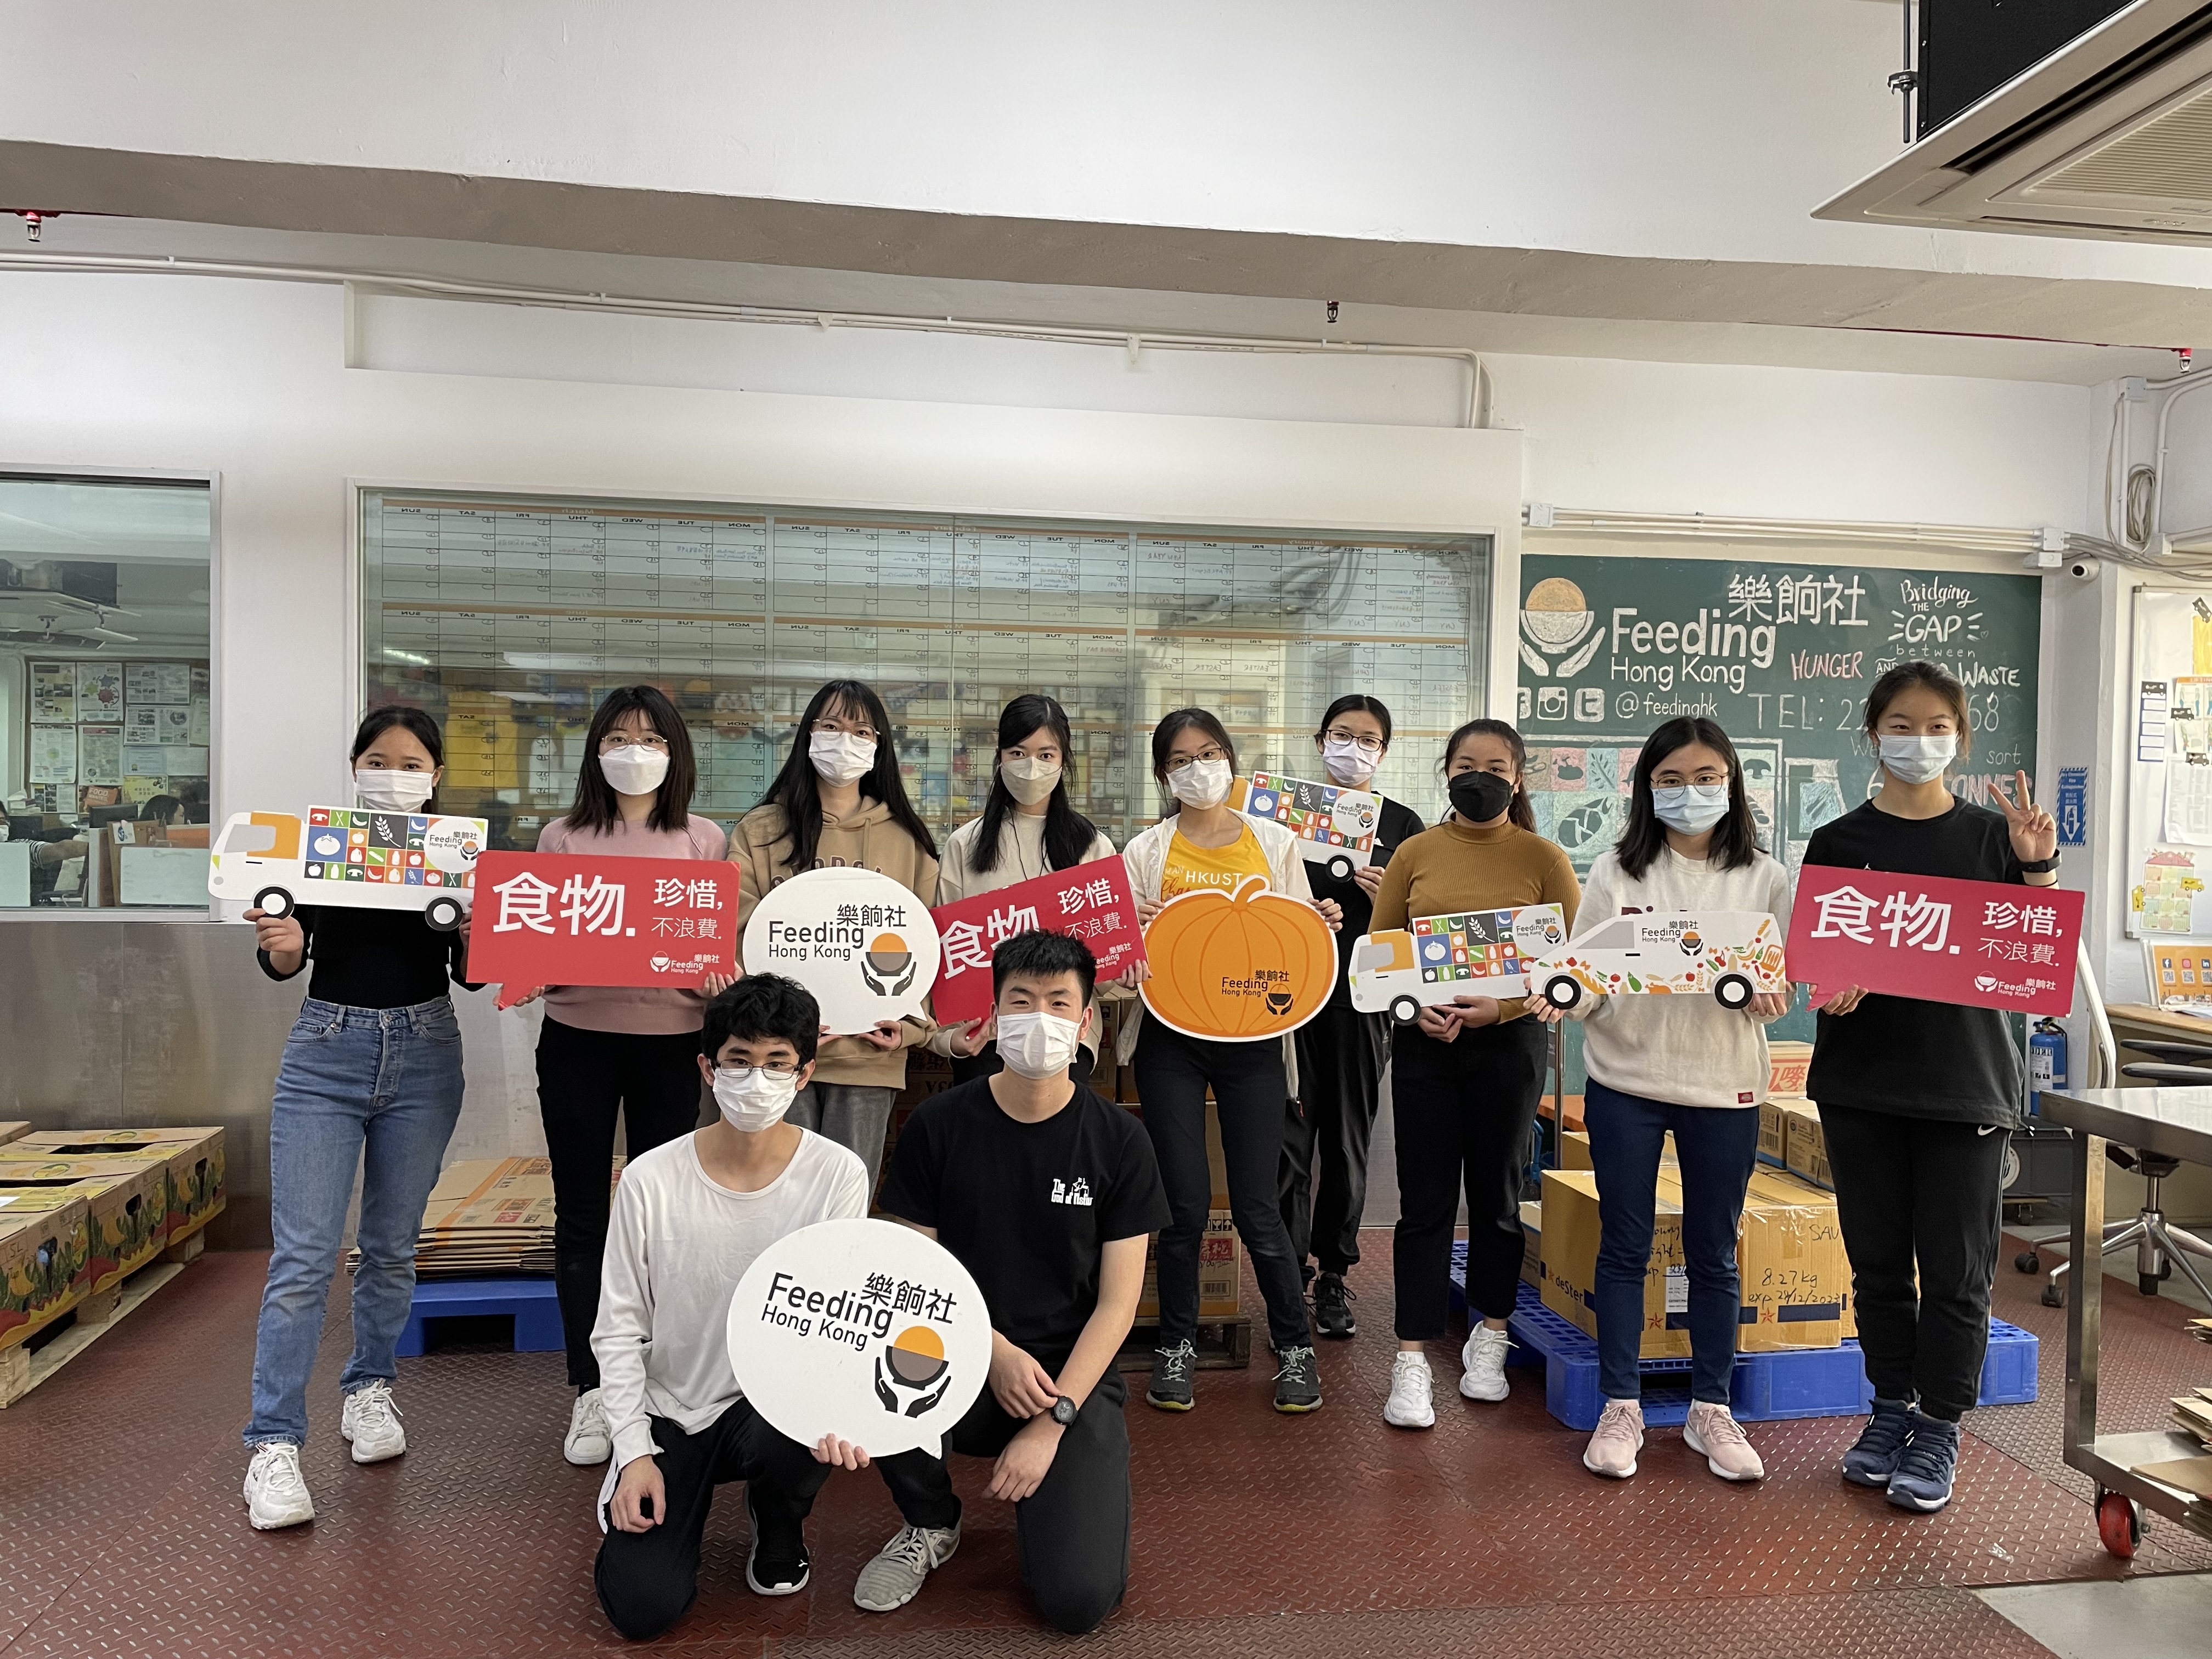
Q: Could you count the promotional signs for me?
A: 10